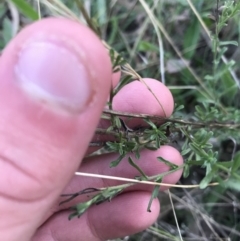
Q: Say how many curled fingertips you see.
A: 3